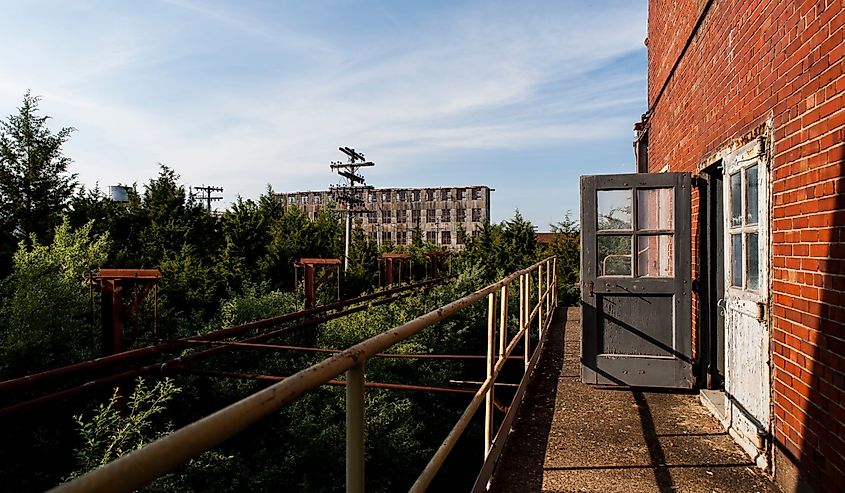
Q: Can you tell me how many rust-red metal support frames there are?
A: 4